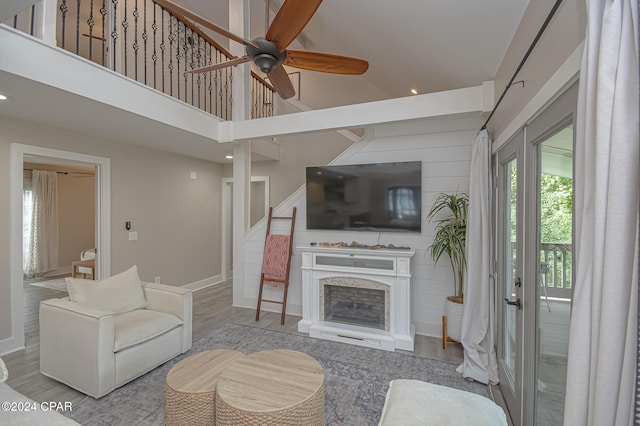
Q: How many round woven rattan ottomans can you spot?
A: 2